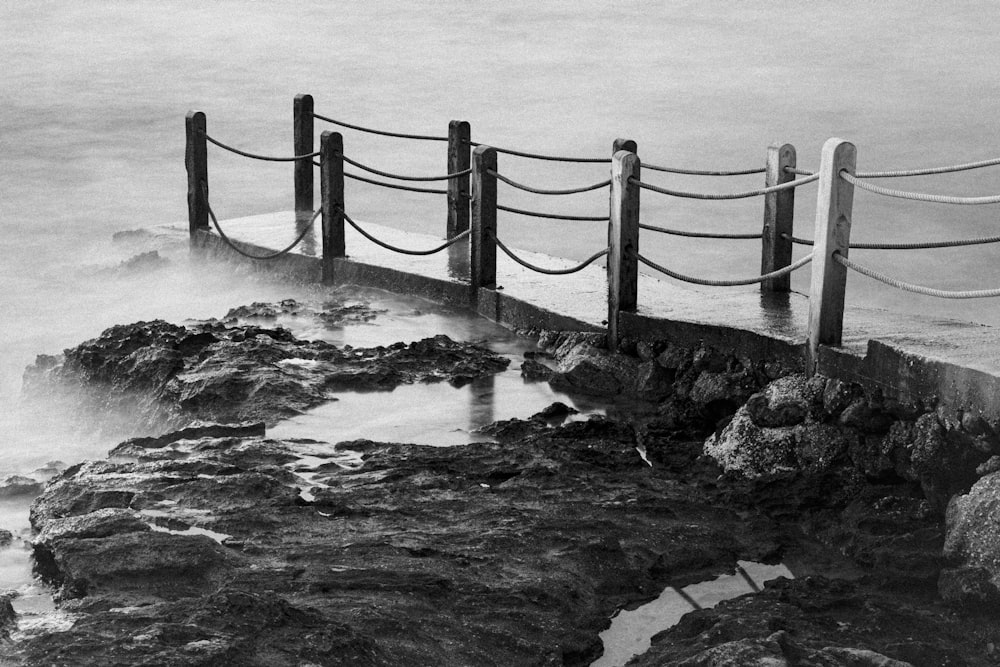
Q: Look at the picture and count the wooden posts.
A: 9